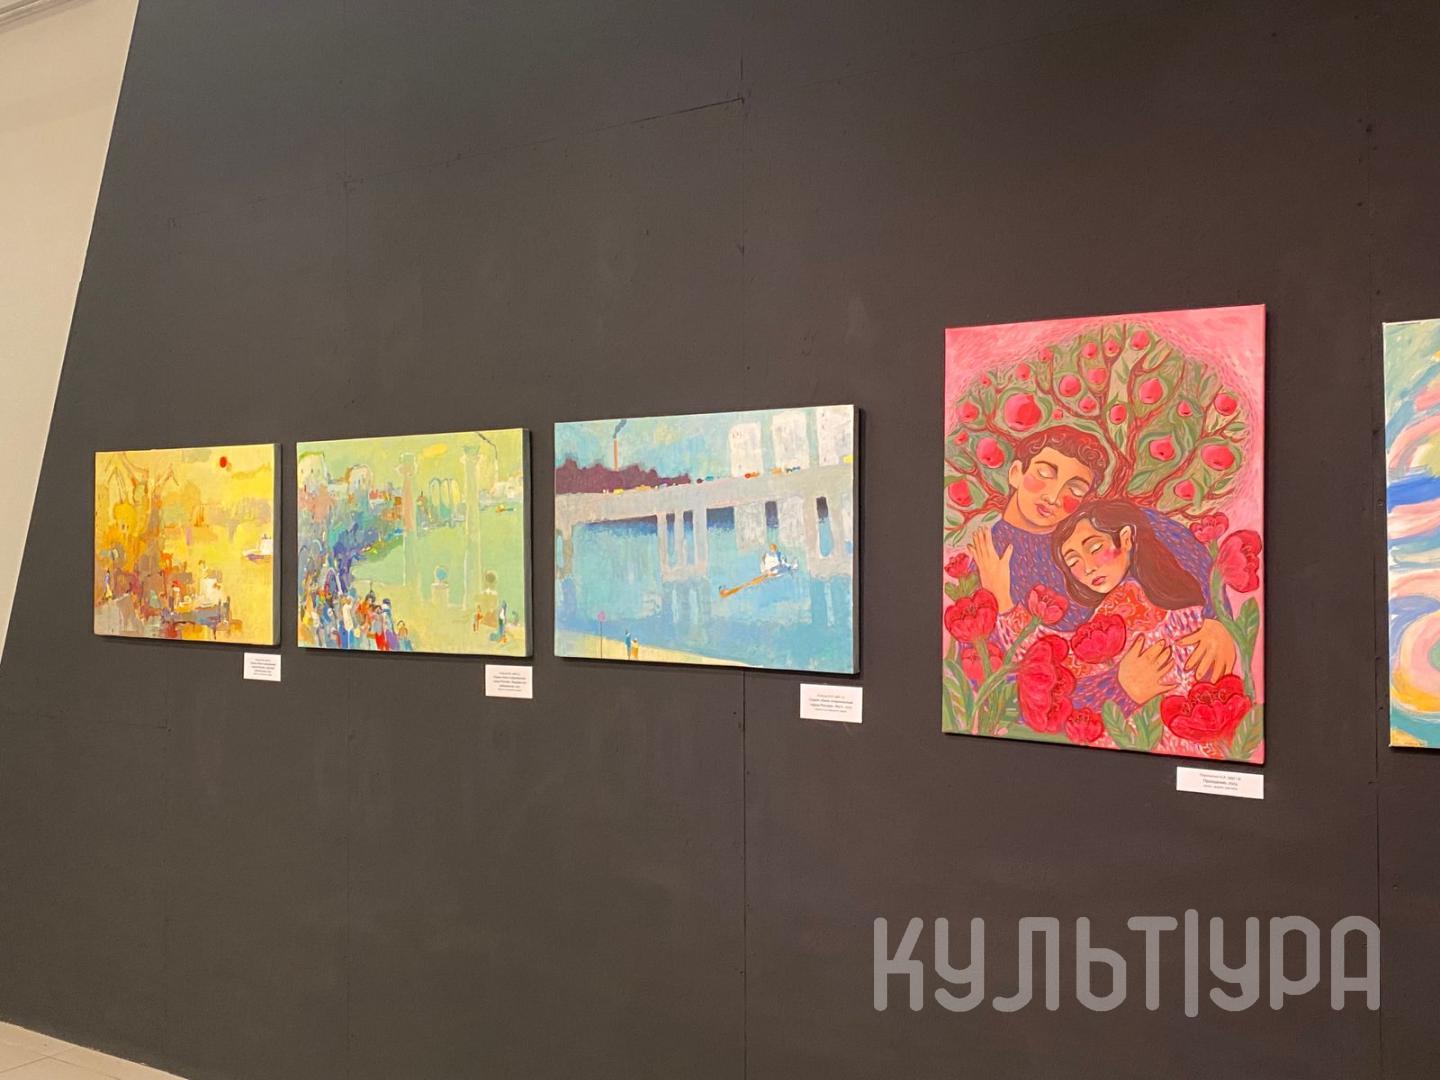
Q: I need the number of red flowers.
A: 10